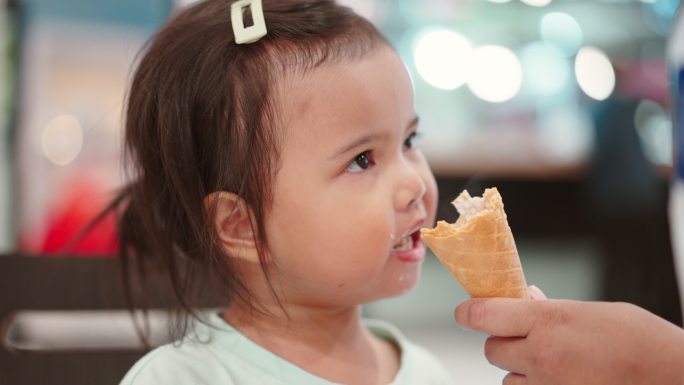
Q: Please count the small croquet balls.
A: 0